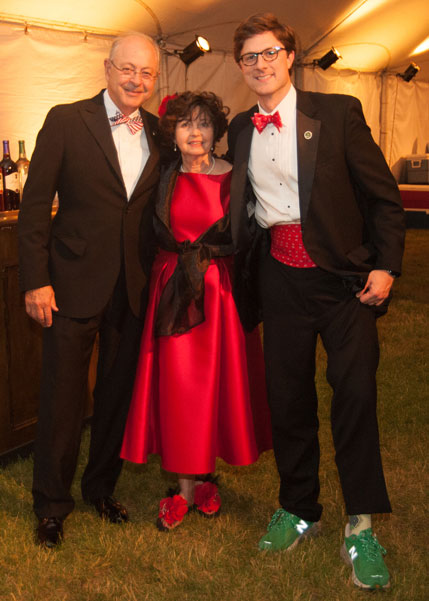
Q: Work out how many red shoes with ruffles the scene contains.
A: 2